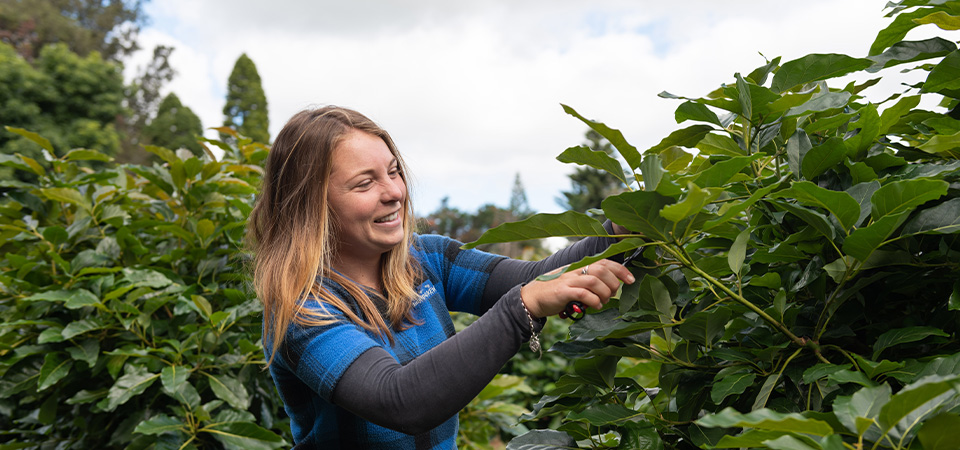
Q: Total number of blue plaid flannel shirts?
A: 1